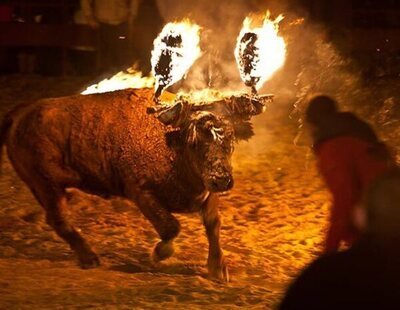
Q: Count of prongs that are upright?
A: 2